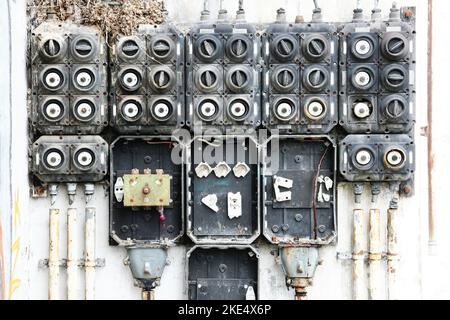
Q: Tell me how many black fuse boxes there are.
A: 11